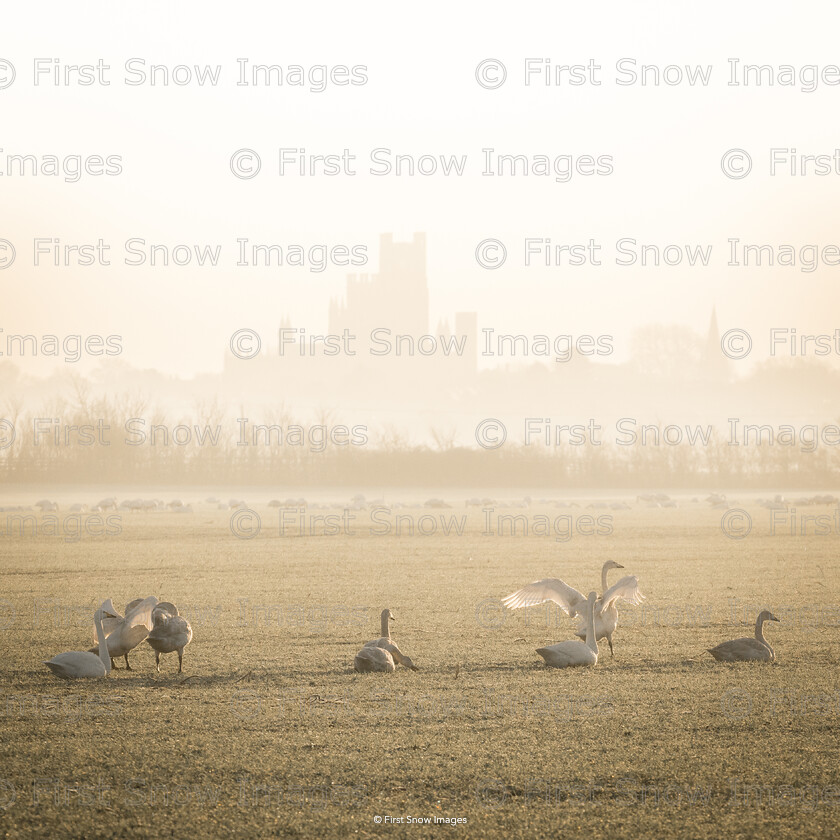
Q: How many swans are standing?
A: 3